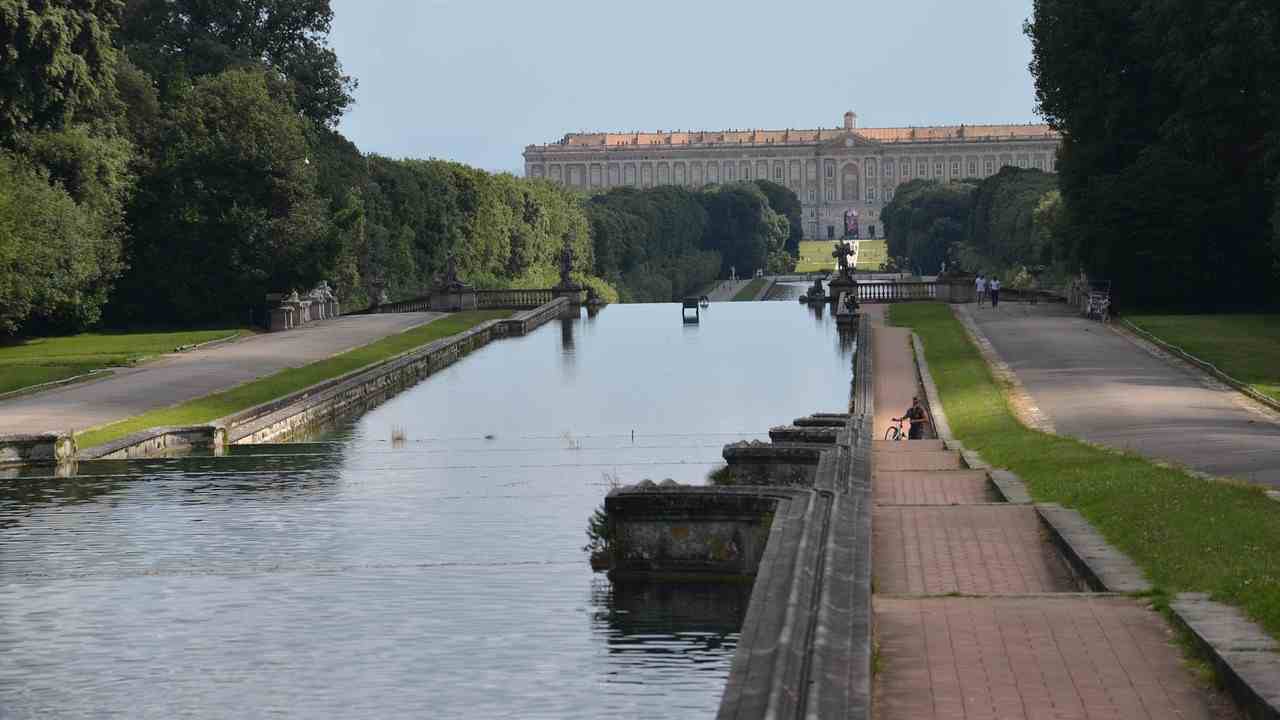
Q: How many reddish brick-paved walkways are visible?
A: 1